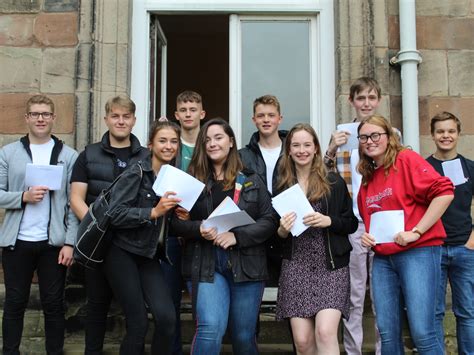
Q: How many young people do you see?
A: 10